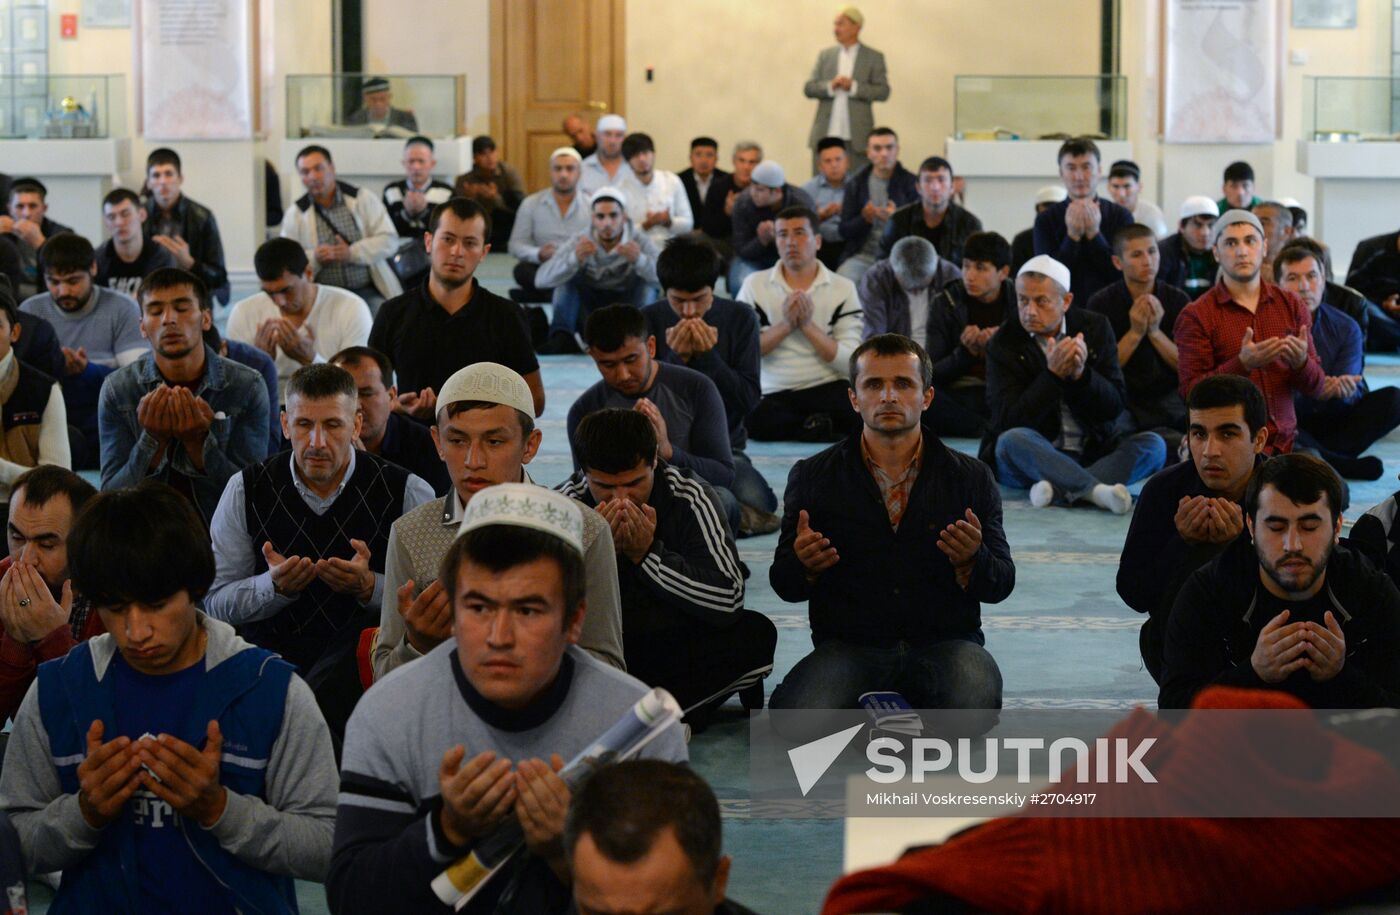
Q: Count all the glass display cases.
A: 4